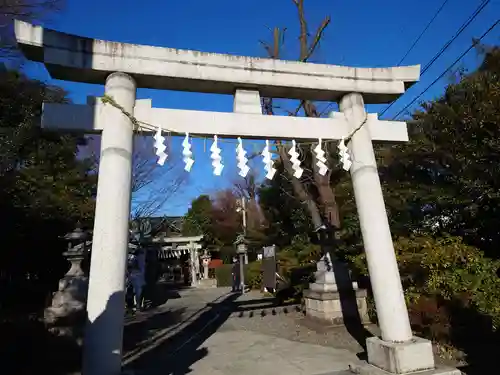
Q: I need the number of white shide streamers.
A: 8